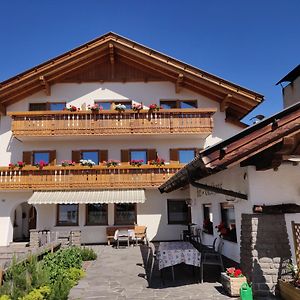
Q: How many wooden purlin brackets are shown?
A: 5